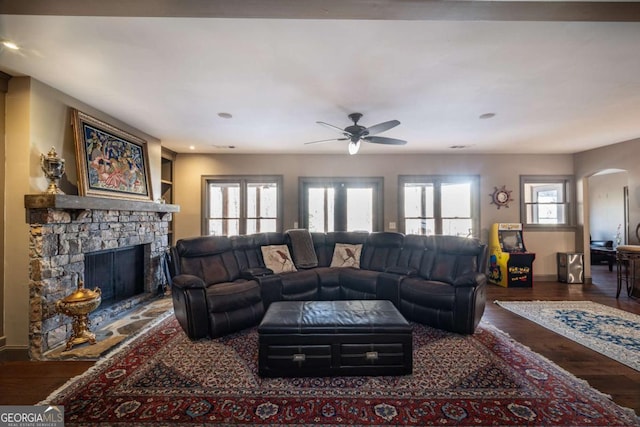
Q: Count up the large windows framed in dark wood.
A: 3